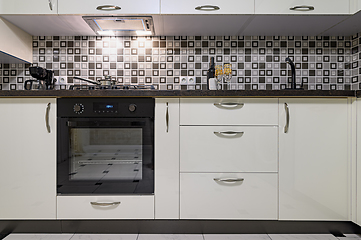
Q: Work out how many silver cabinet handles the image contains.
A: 11